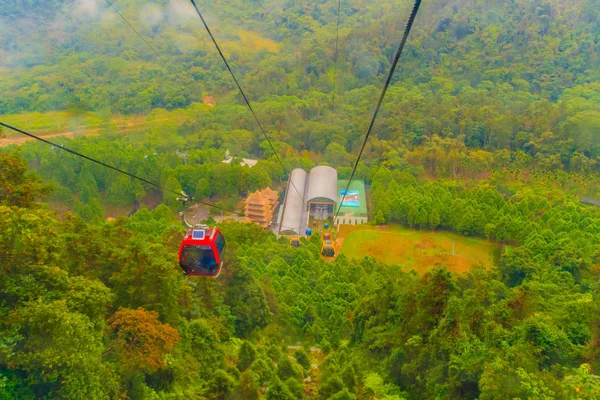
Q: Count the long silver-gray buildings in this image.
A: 2